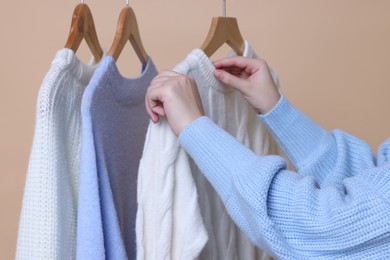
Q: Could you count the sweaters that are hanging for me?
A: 3